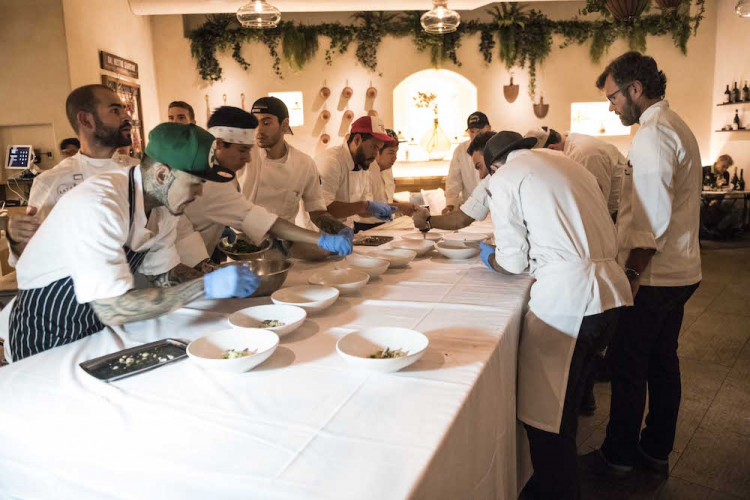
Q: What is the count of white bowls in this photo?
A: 11